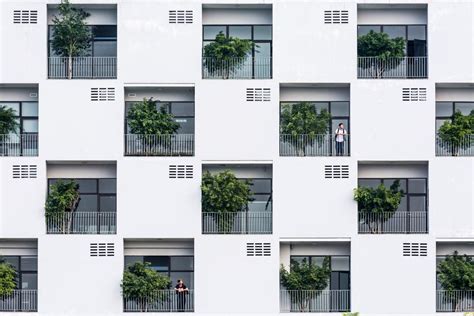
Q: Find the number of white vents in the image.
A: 12